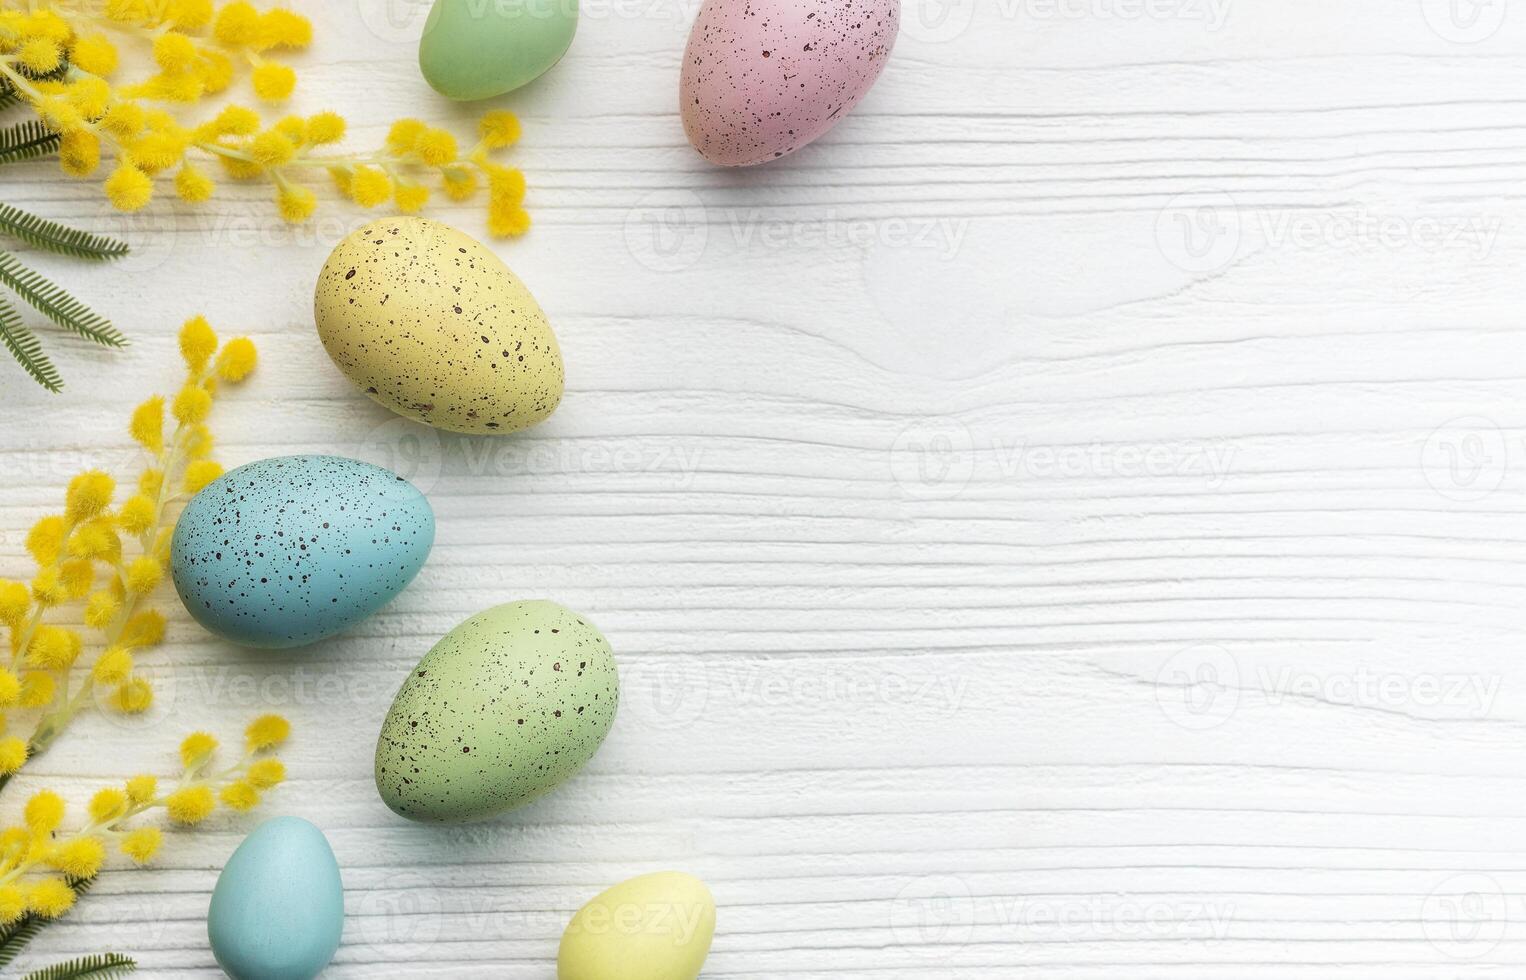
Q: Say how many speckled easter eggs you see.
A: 4